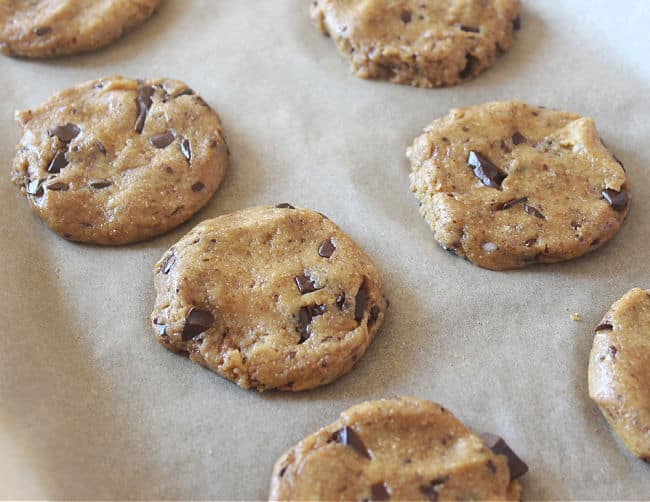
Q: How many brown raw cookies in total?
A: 7